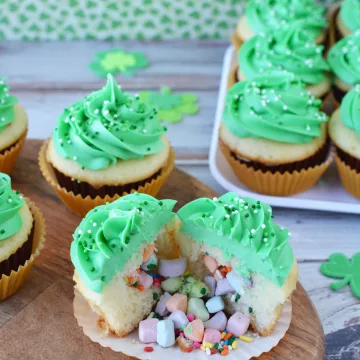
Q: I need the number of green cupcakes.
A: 10